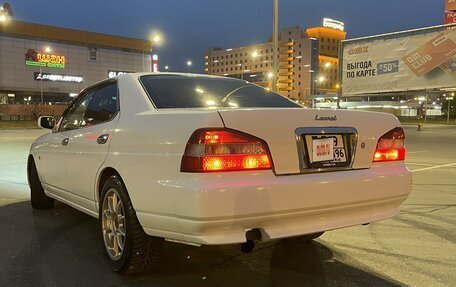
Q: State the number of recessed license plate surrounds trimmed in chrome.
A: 1